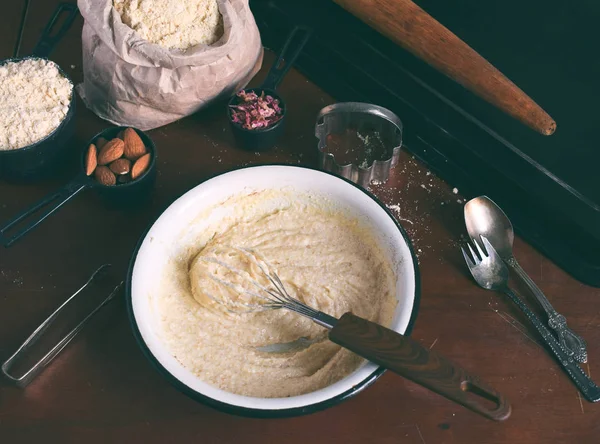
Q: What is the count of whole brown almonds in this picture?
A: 6